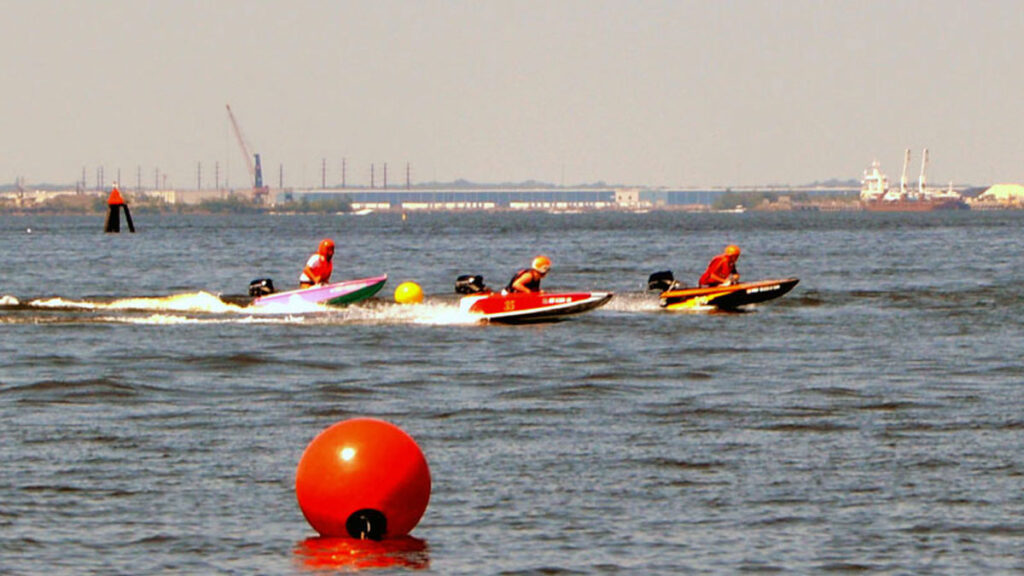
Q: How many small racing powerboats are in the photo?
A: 3